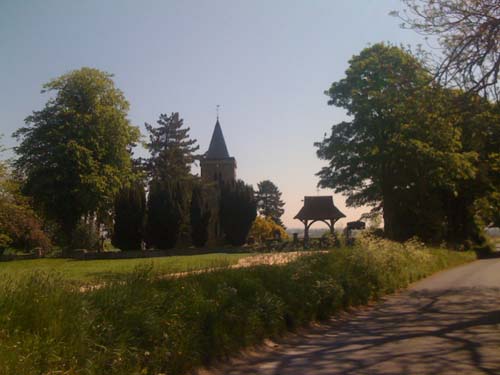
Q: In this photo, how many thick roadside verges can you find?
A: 1